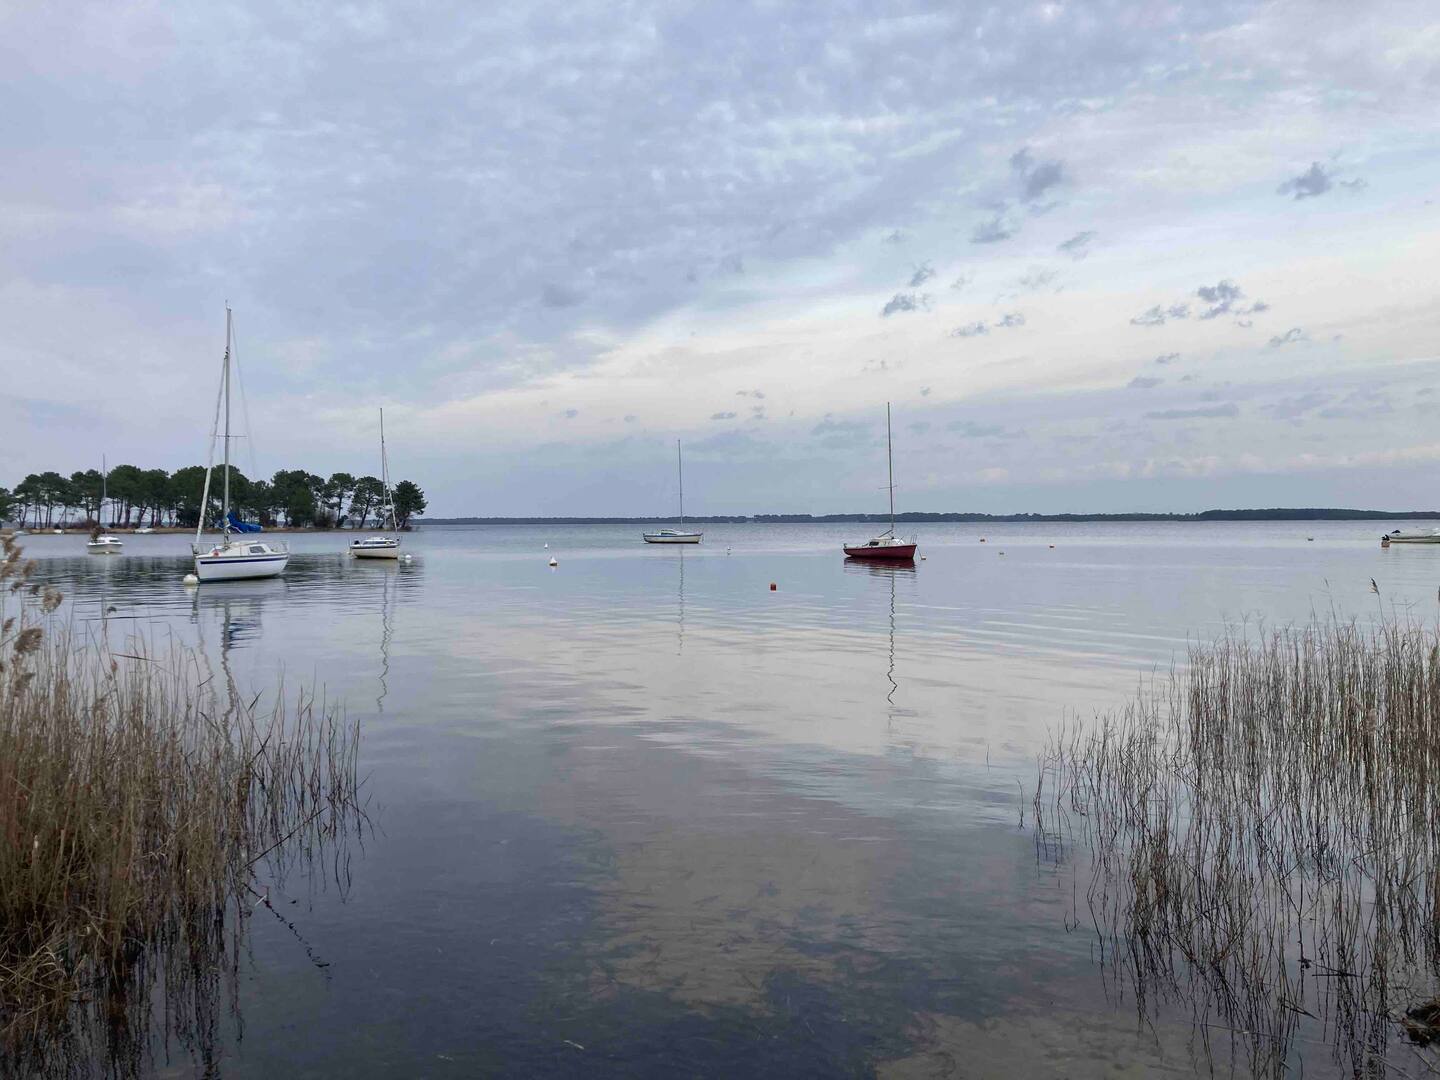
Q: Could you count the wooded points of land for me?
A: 1